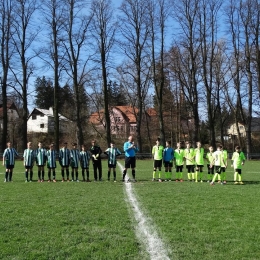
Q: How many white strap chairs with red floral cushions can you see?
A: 0